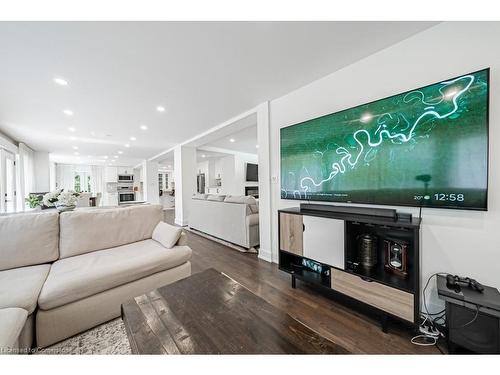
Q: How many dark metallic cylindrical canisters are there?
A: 1